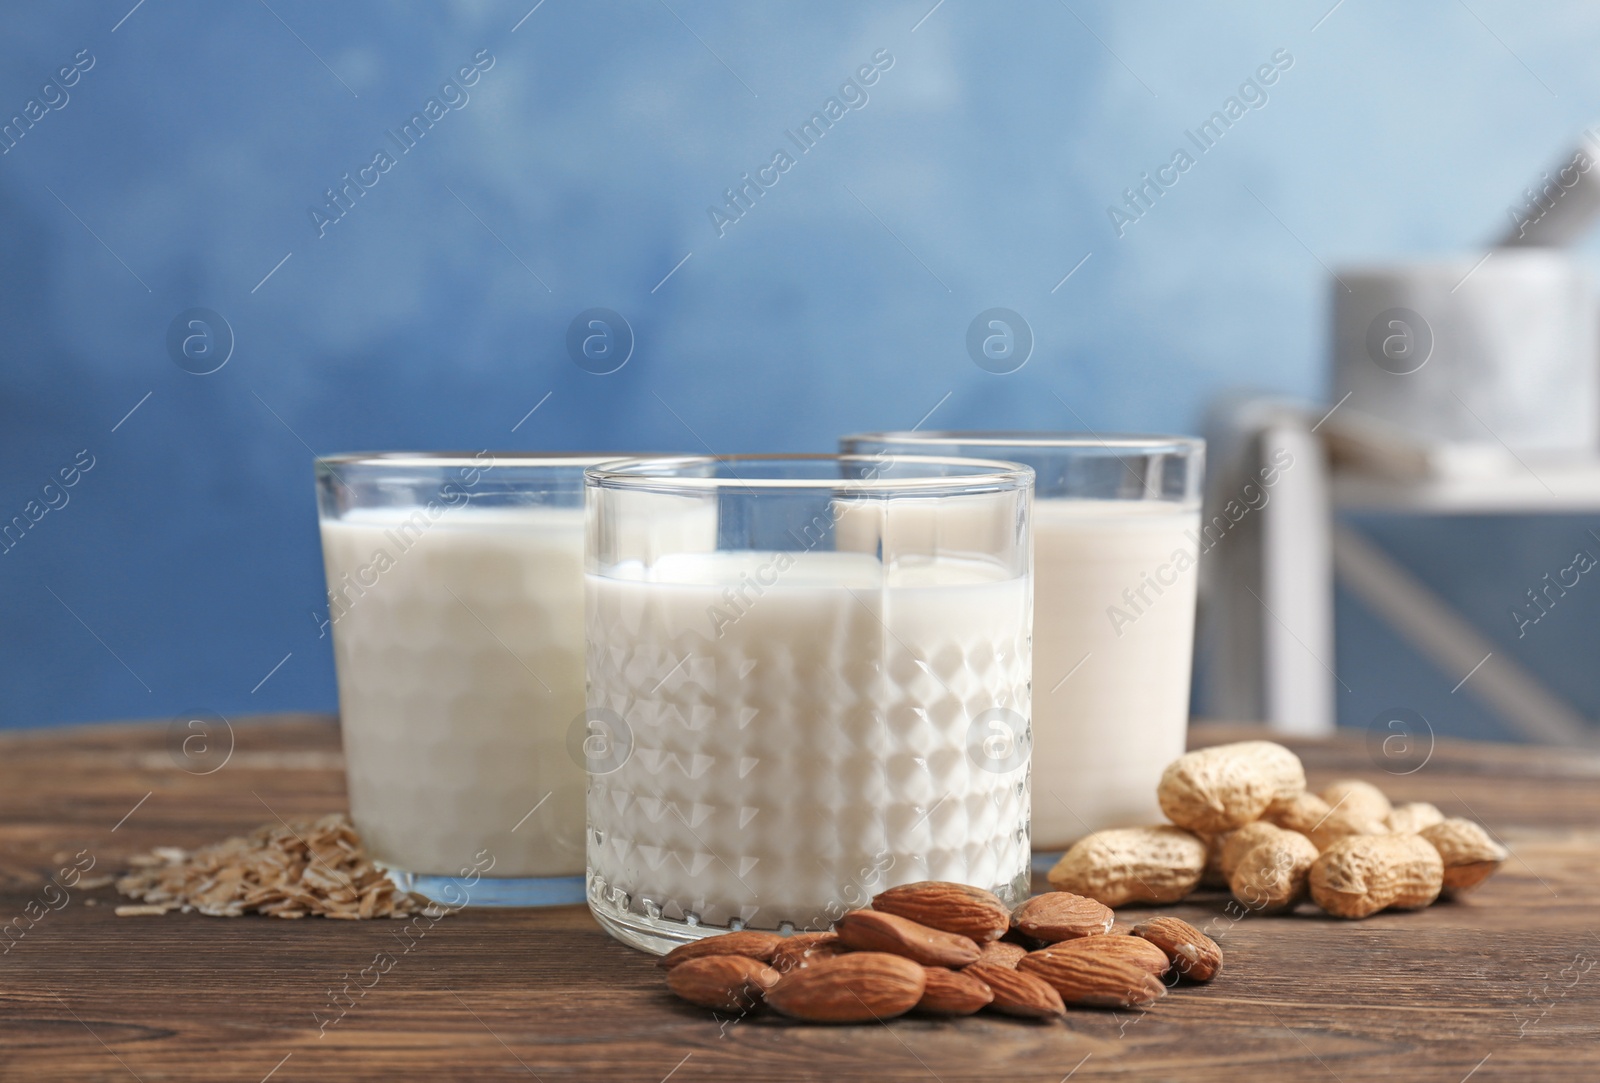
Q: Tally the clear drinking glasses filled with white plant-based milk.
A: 3